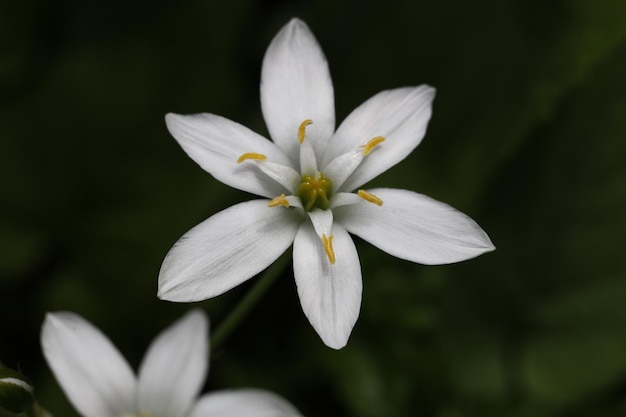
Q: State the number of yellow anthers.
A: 6